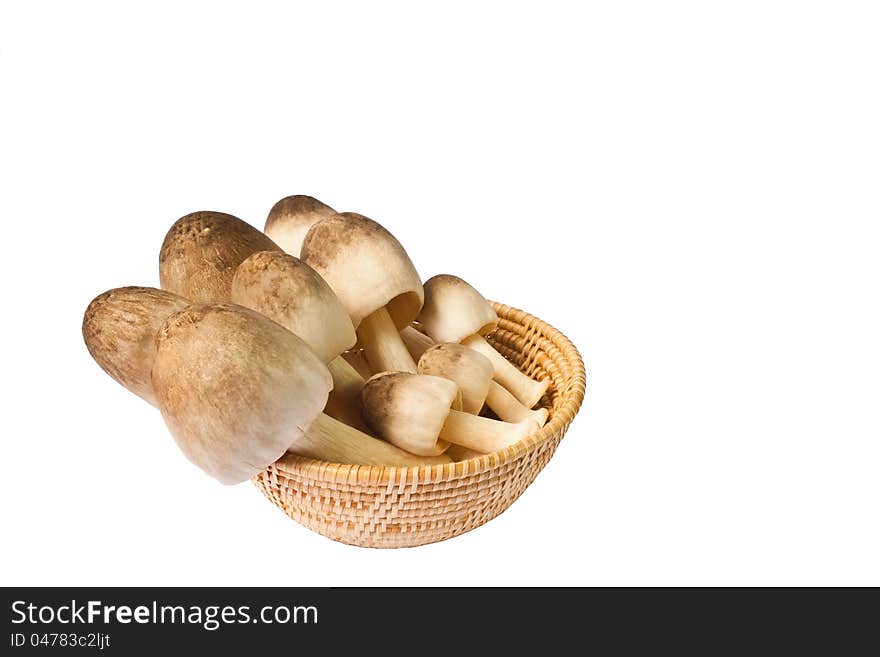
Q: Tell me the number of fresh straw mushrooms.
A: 9